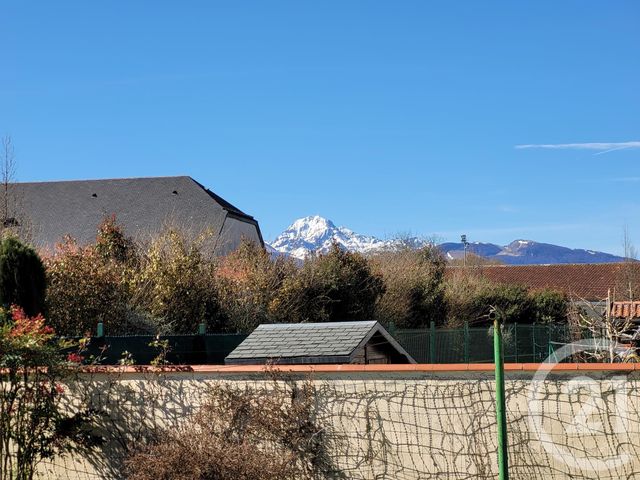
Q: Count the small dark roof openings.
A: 2